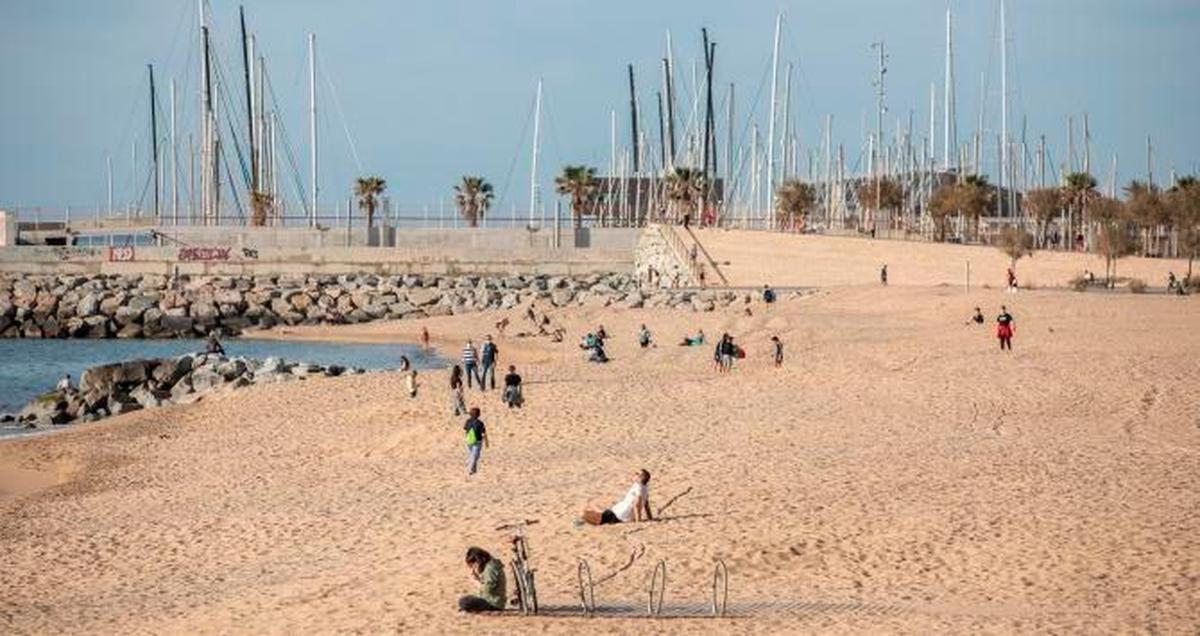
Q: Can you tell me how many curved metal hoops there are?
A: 3